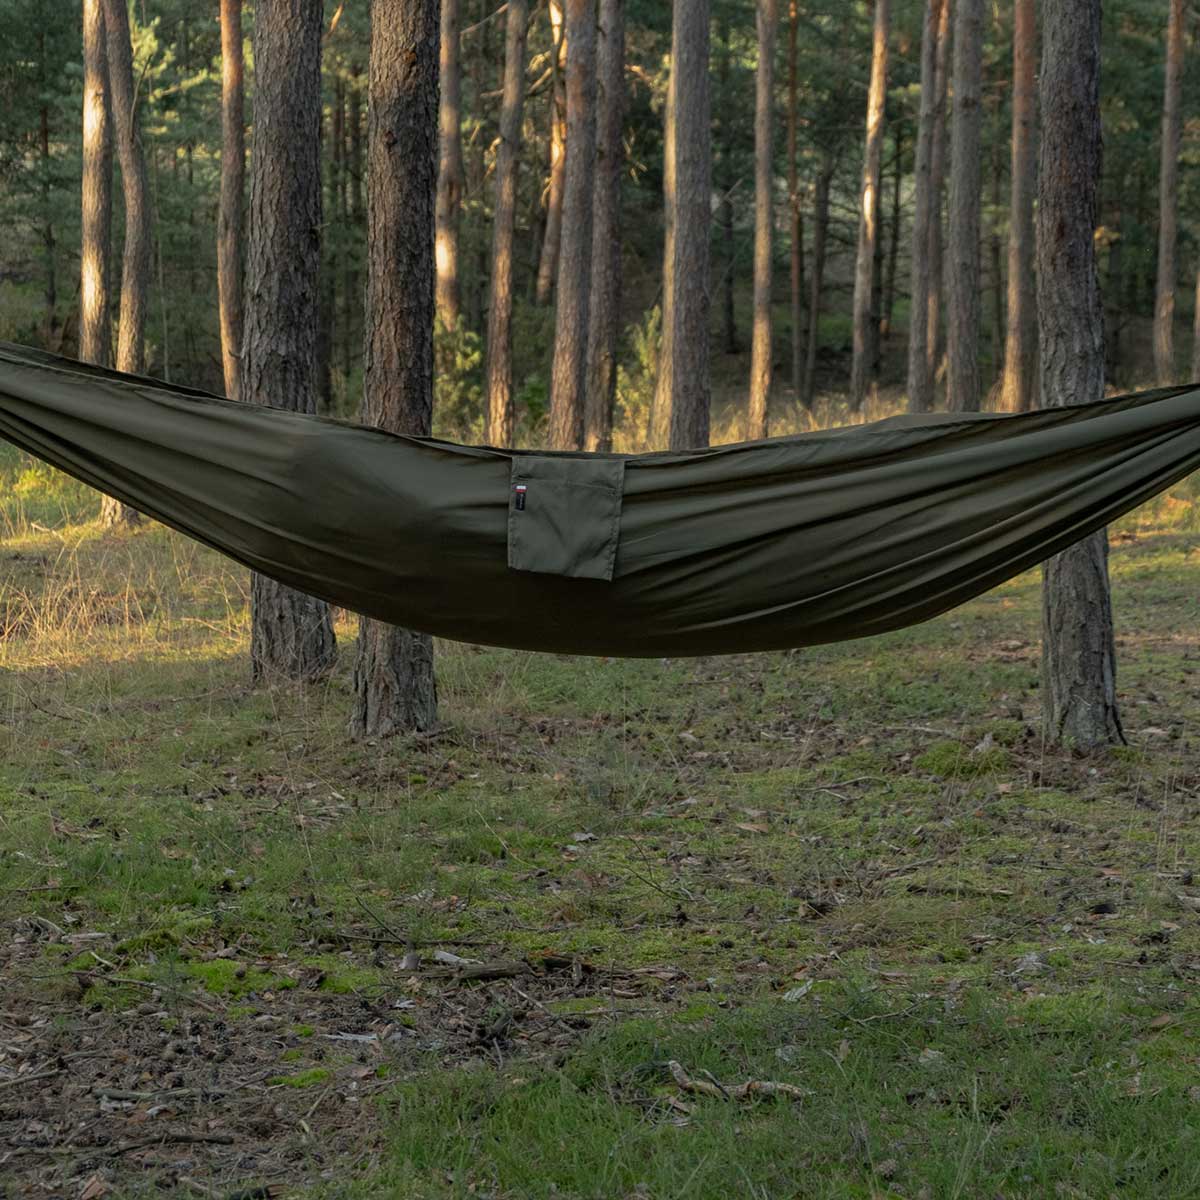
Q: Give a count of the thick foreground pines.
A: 3